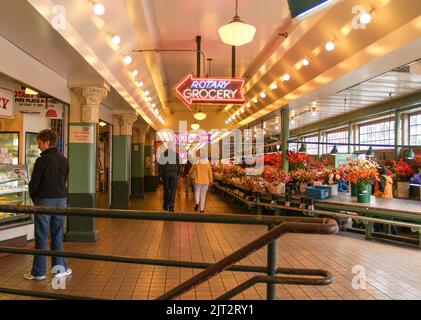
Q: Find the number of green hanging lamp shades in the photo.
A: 4